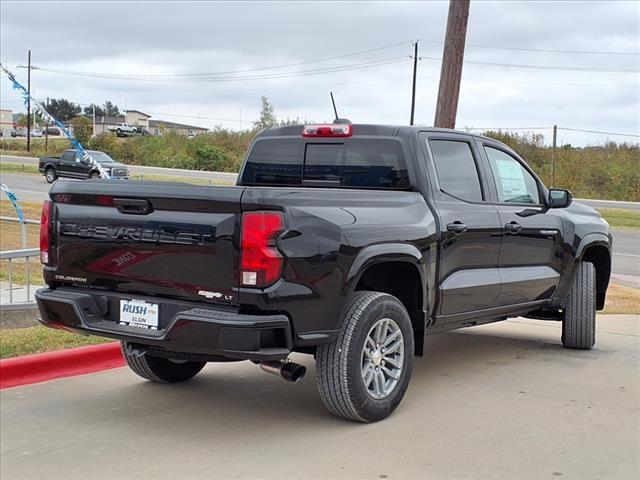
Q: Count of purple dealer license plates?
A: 0